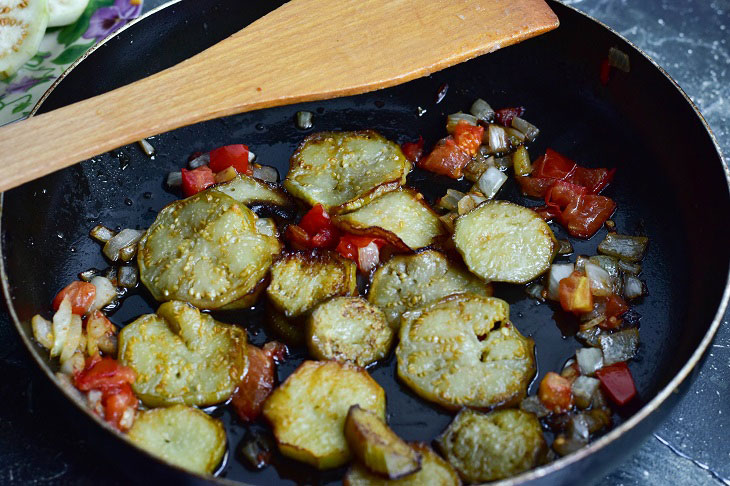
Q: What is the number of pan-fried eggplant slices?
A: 15